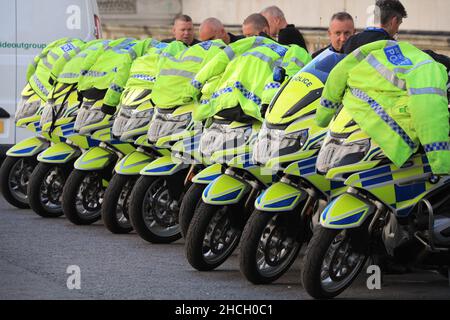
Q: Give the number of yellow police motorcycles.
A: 9